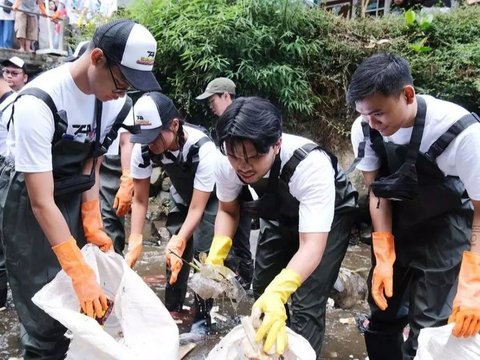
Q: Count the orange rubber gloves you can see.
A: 7